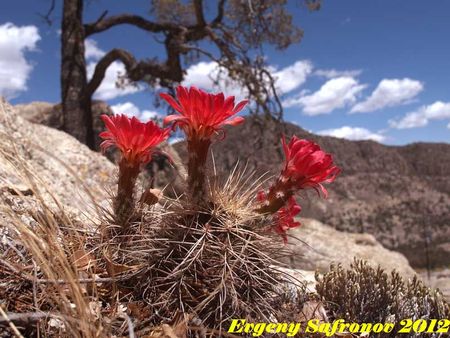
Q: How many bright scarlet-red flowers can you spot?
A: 4